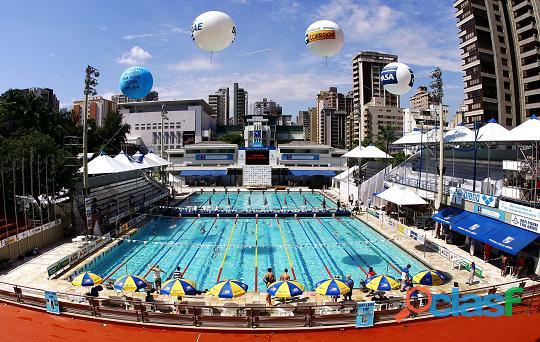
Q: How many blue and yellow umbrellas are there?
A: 8